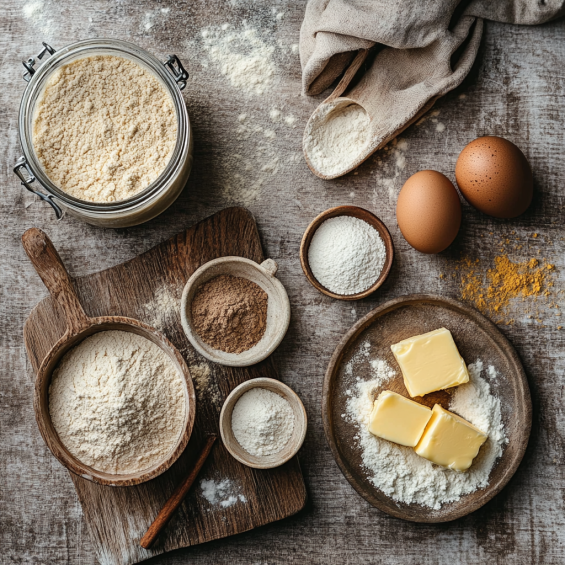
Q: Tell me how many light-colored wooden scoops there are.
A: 1